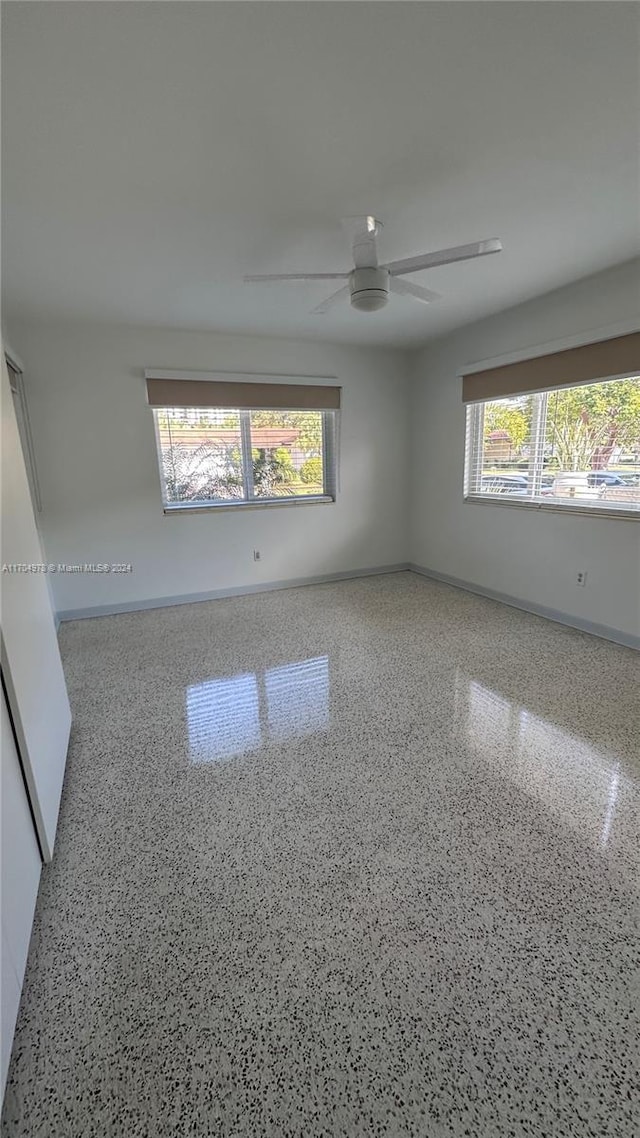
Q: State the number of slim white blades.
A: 5